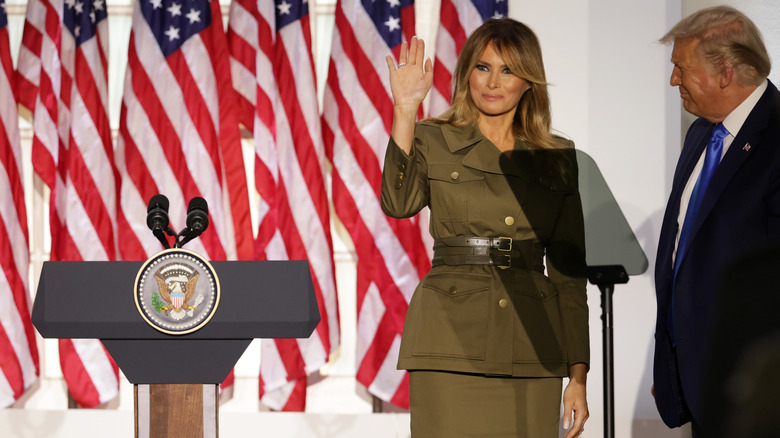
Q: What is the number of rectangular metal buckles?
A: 2